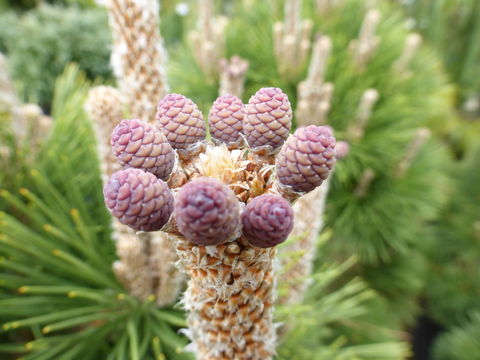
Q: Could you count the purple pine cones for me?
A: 8